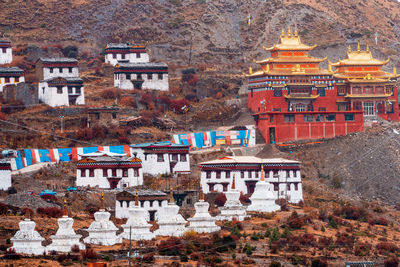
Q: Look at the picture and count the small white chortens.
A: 8